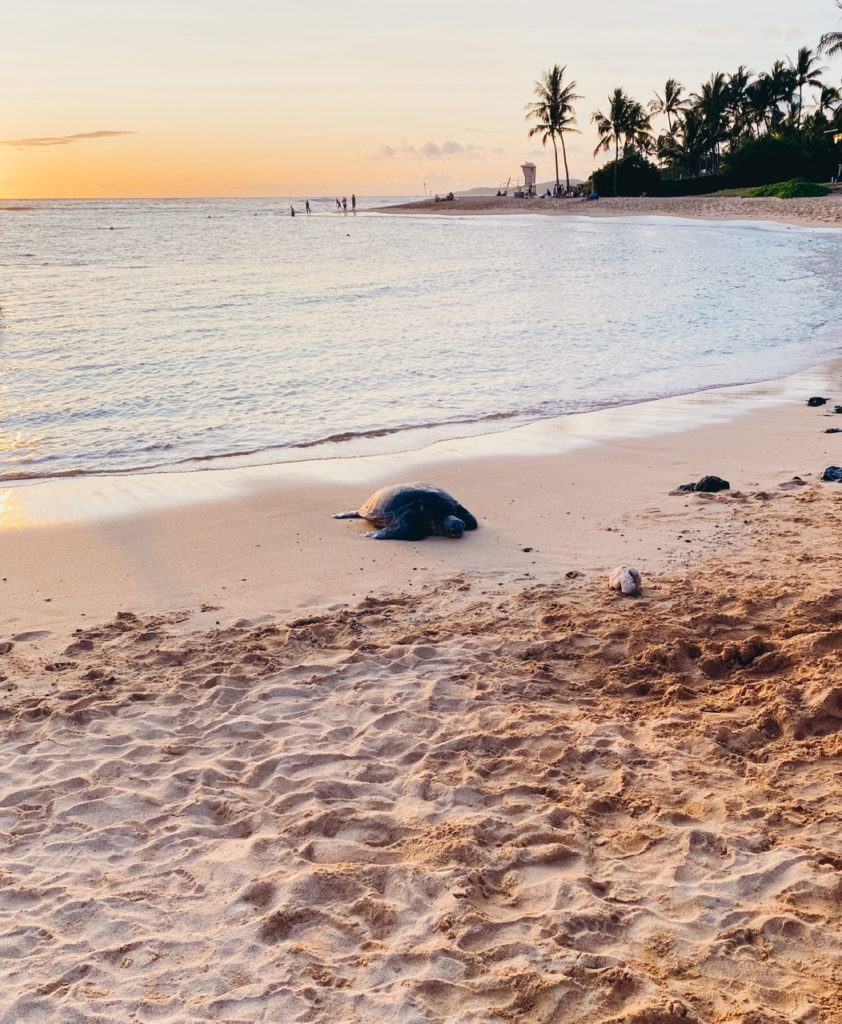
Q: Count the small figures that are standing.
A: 5